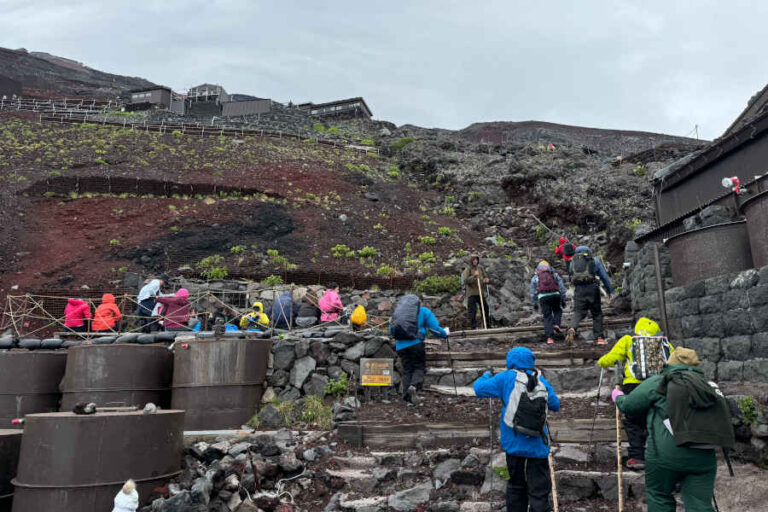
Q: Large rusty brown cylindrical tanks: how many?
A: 7